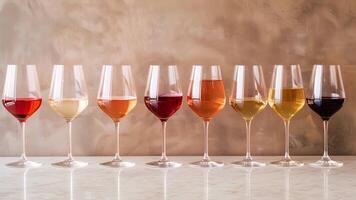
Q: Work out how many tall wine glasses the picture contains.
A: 8